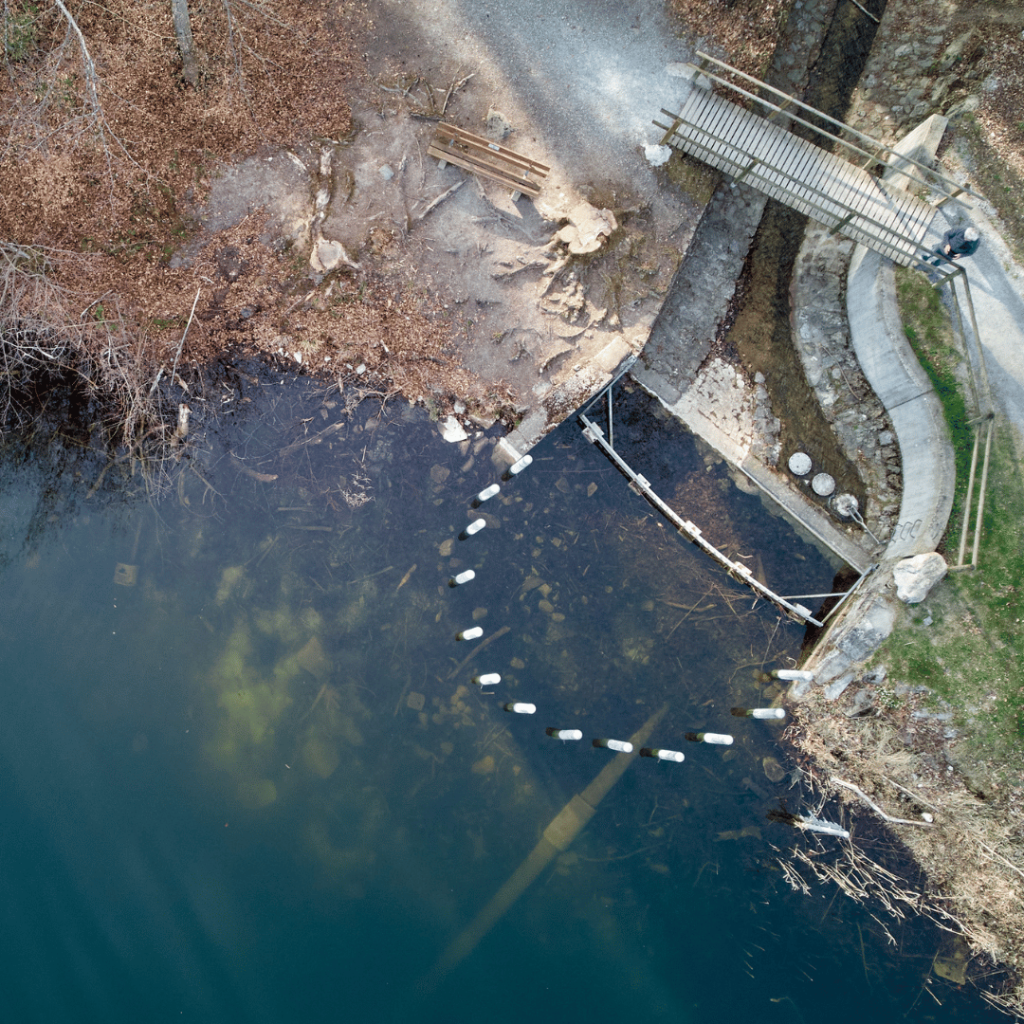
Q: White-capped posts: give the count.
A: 13